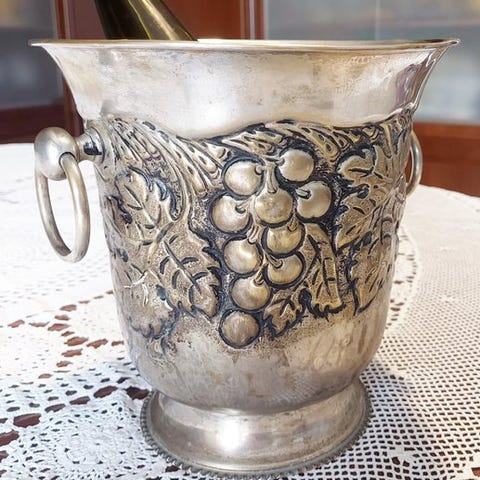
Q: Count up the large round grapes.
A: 10